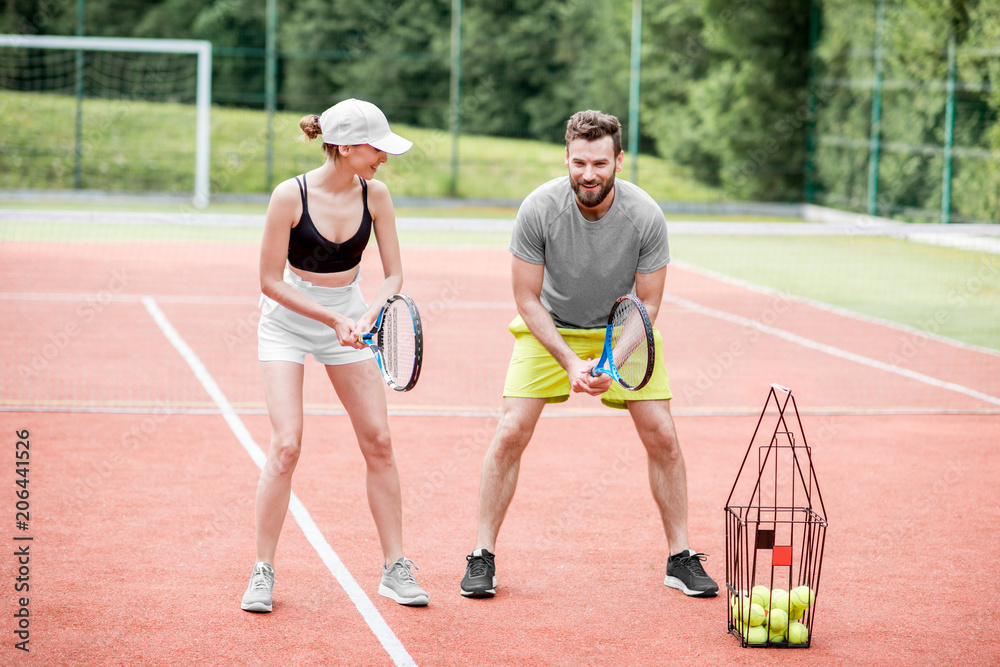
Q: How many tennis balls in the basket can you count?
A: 12